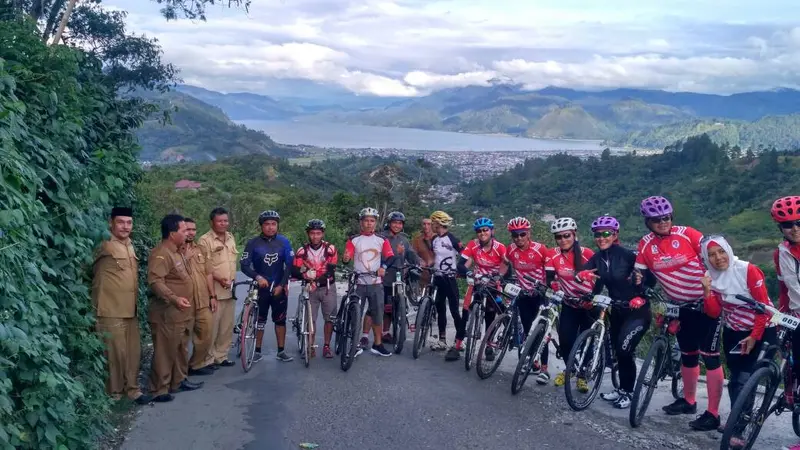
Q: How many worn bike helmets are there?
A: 11